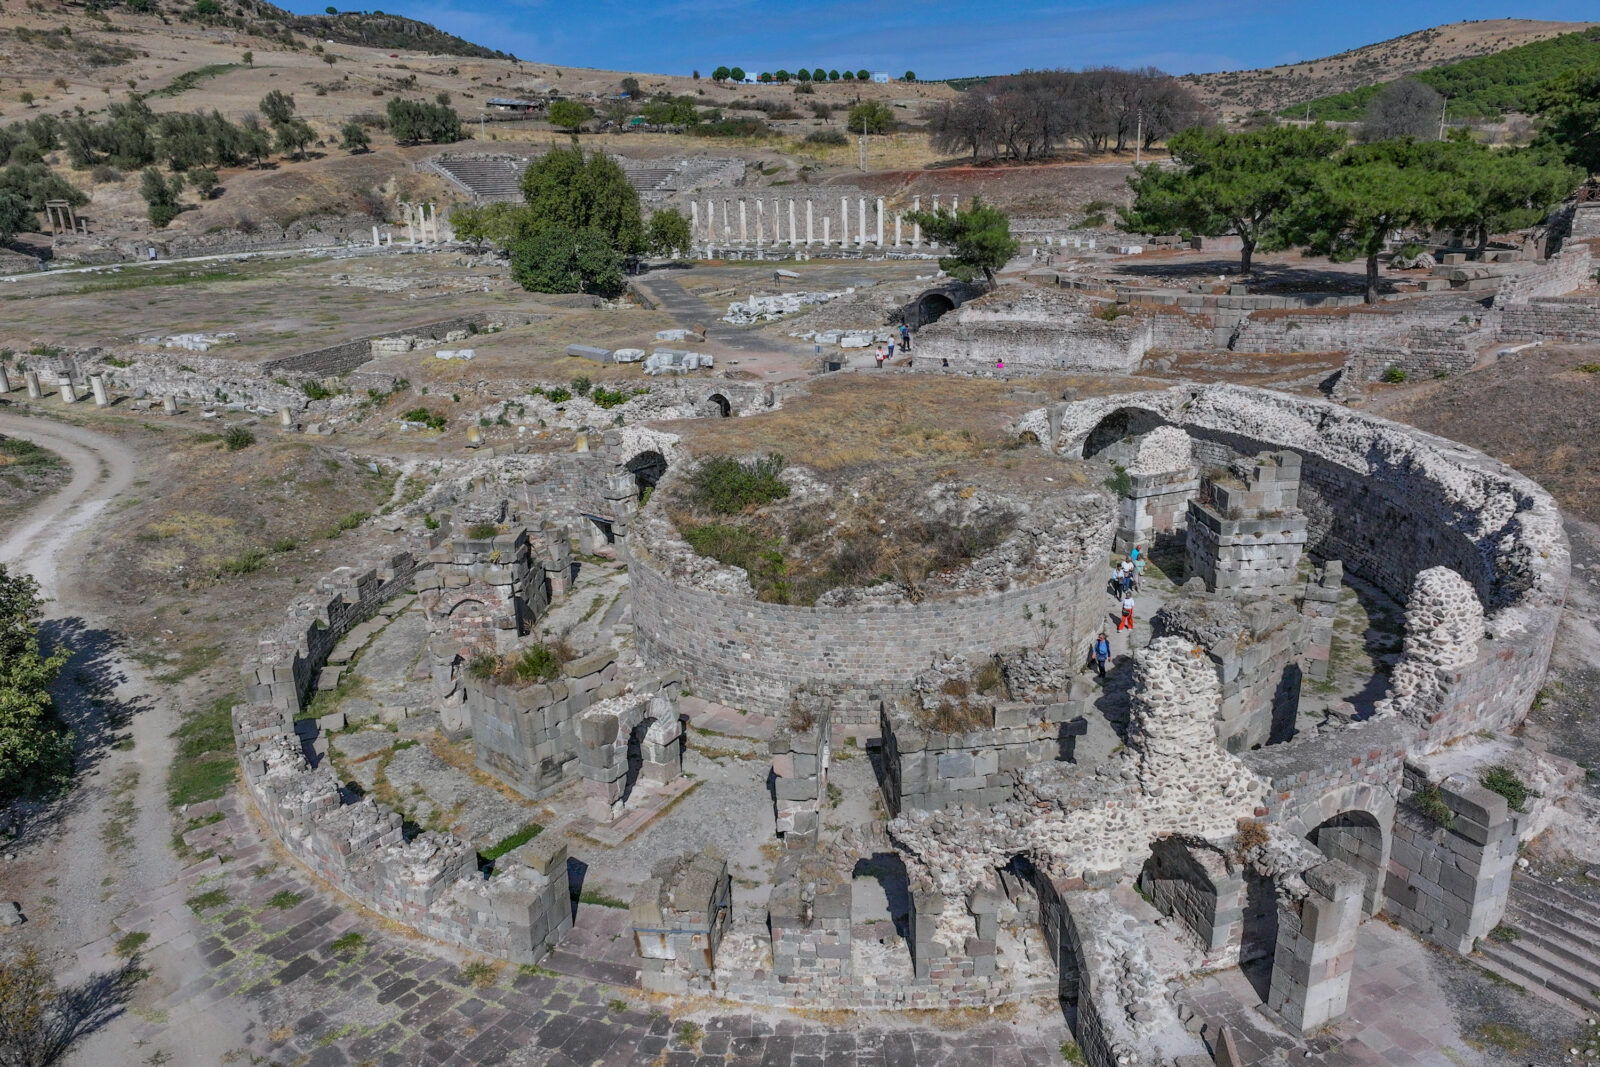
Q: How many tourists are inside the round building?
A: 6